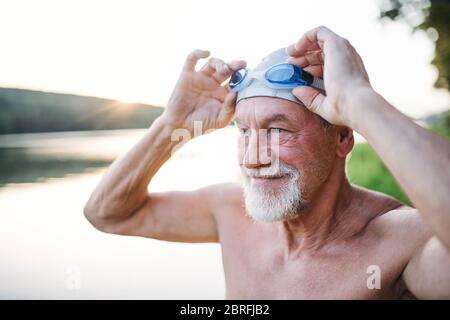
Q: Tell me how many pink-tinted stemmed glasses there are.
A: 0